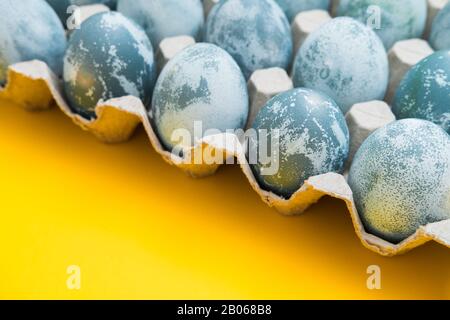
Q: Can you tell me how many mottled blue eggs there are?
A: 13